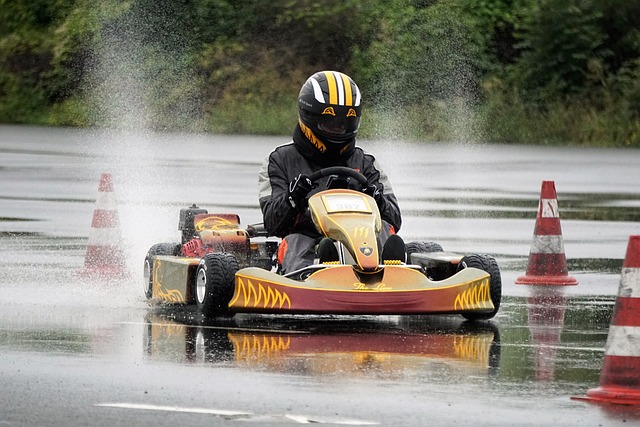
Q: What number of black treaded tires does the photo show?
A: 4